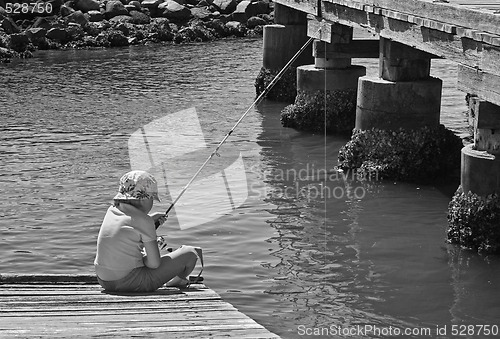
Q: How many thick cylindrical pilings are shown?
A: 4